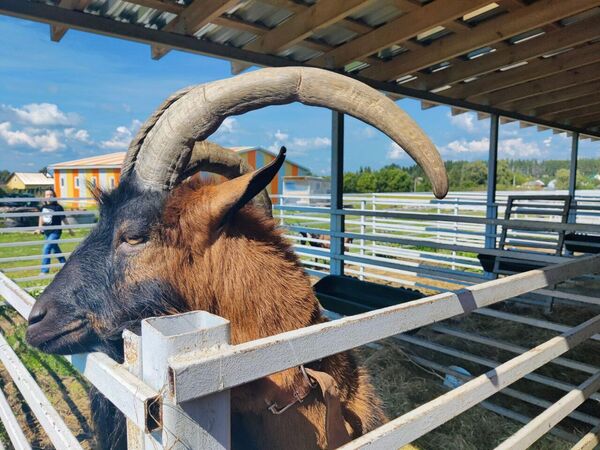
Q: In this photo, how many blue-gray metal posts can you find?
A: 3